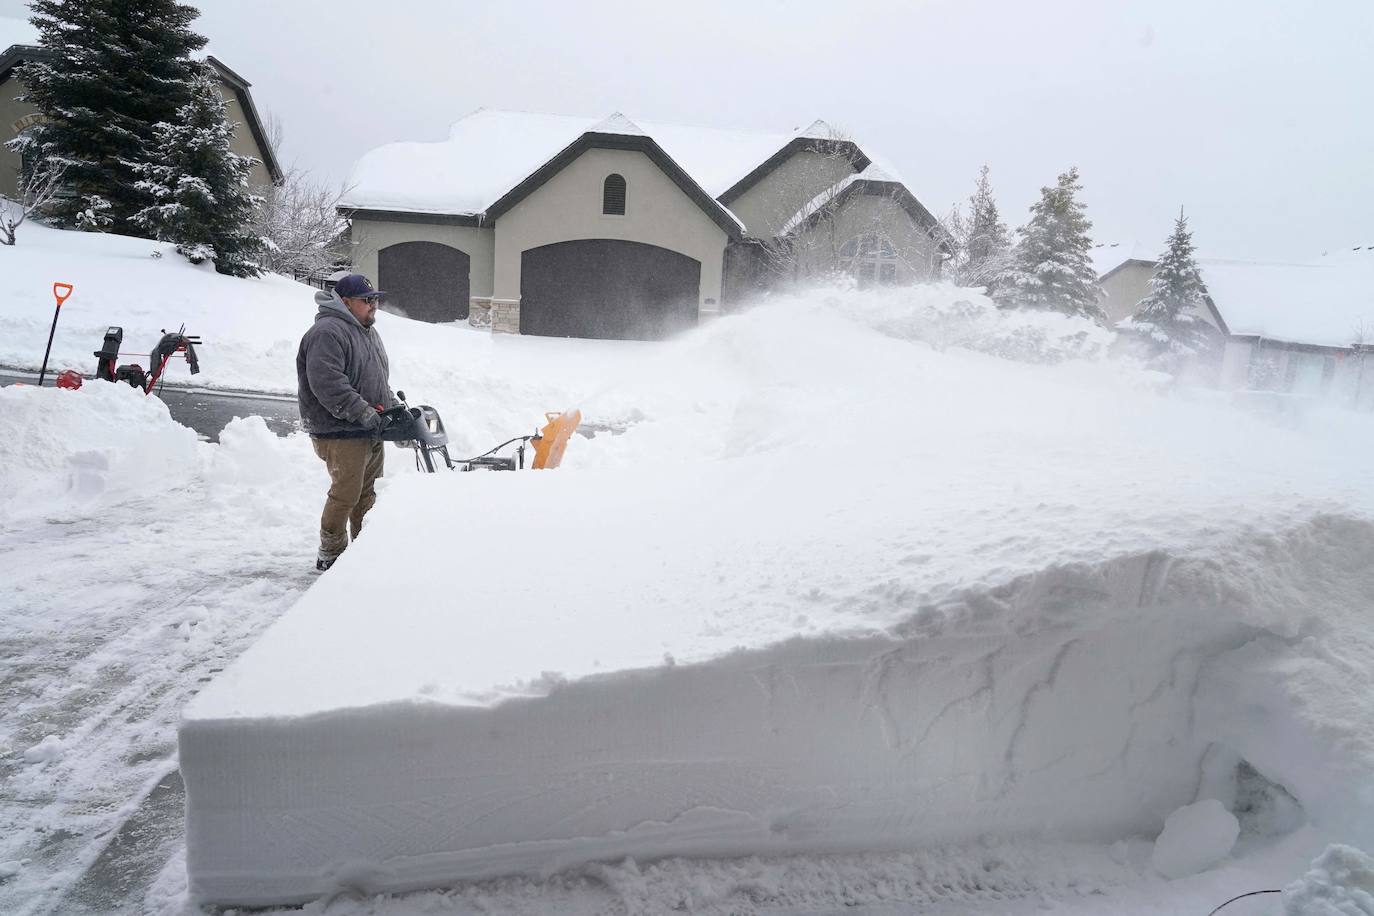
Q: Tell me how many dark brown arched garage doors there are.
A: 2